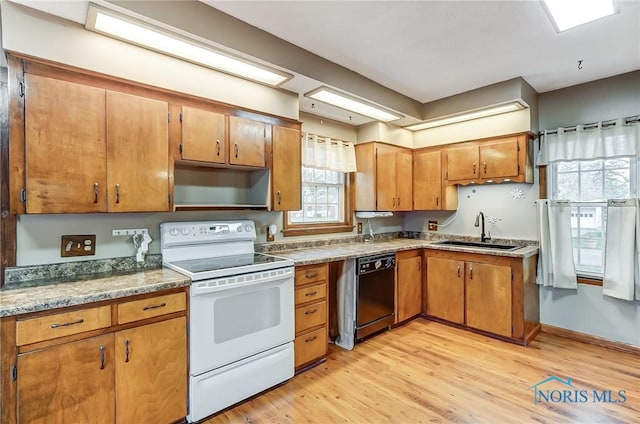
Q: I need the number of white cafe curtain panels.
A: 2